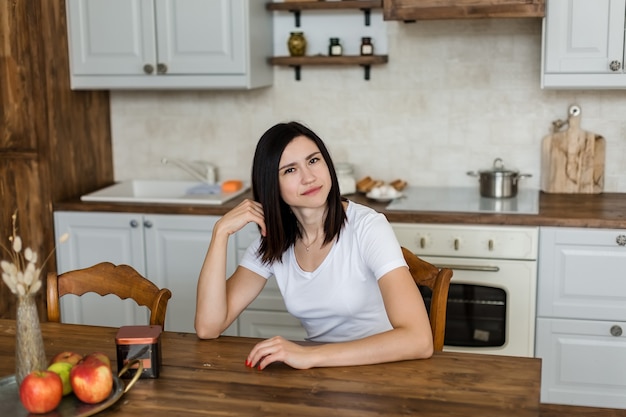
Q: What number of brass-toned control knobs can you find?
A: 3